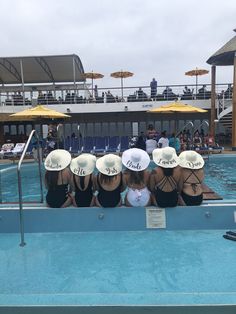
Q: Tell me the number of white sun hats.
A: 6